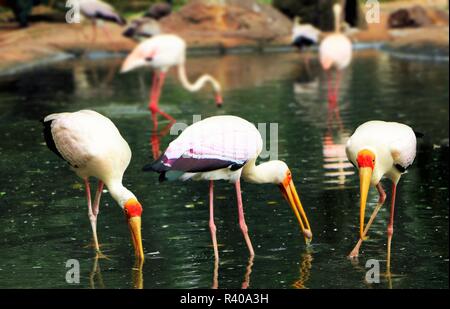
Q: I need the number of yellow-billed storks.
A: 3